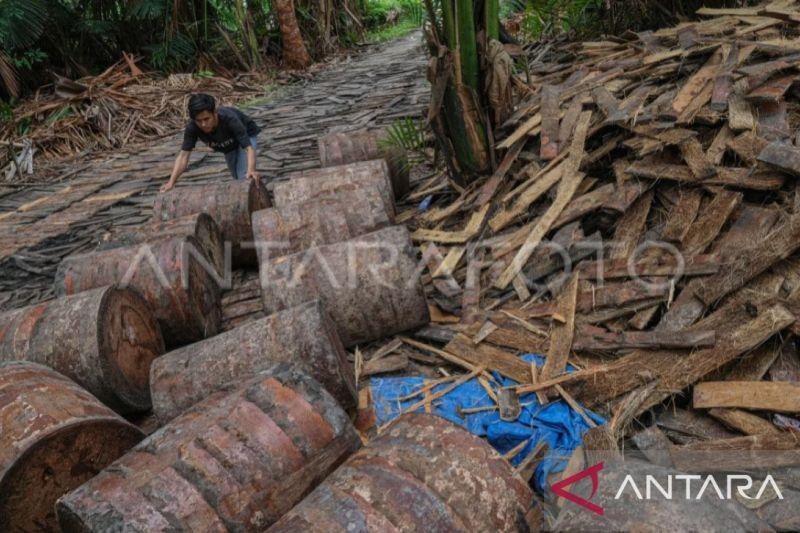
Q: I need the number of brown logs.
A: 12